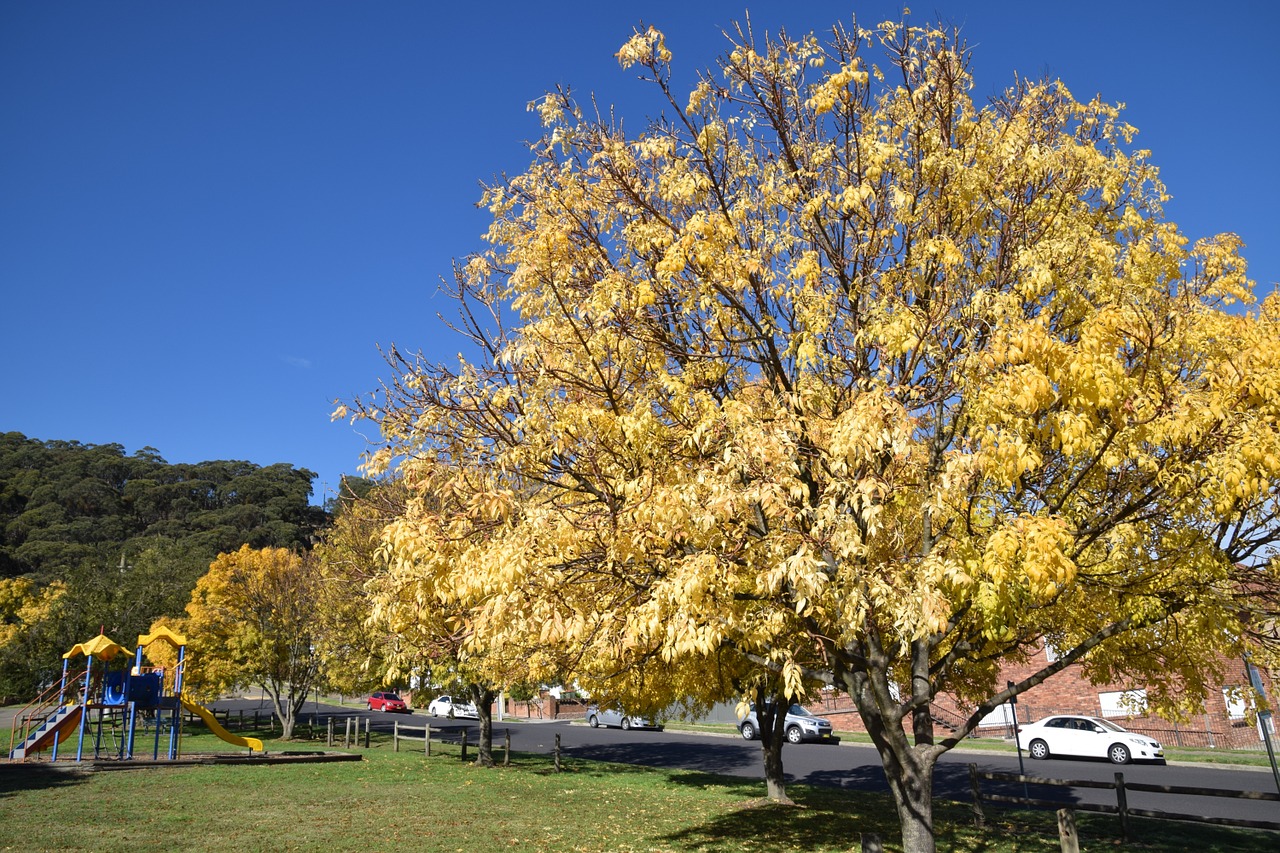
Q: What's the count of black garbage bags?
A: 0